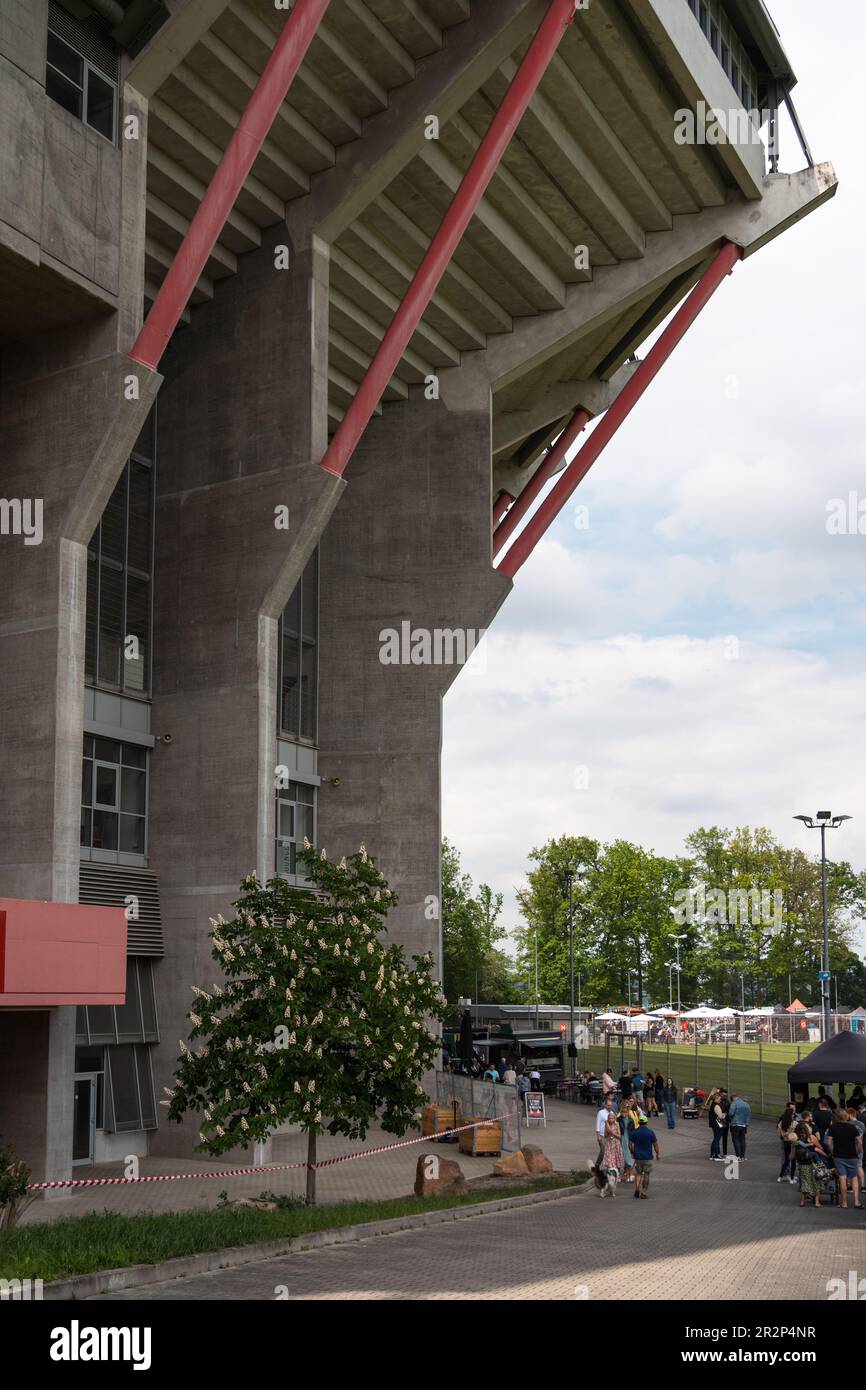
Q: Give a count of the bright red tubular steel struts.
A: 5